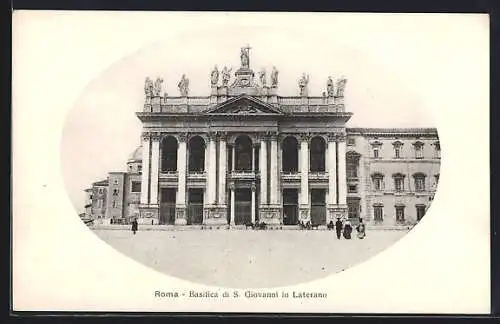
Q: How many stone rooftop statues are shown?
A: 11